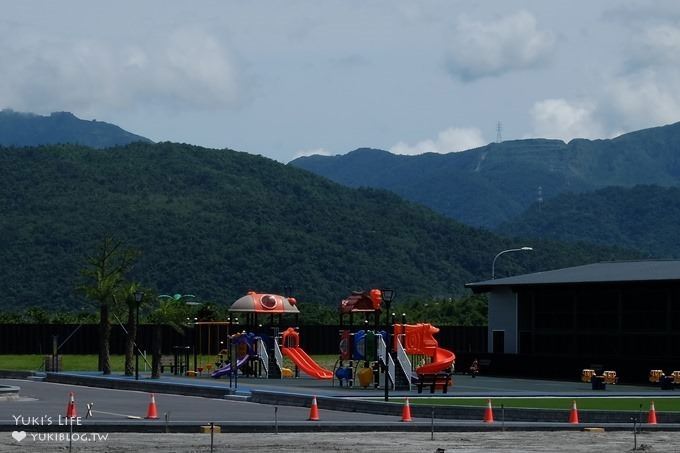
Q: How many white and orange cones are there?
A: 7